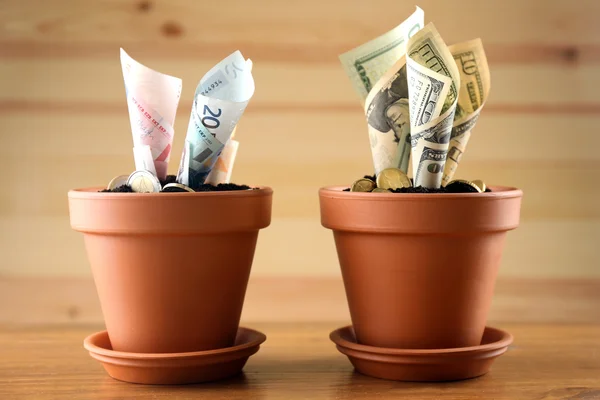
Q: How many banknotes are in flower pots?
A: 6